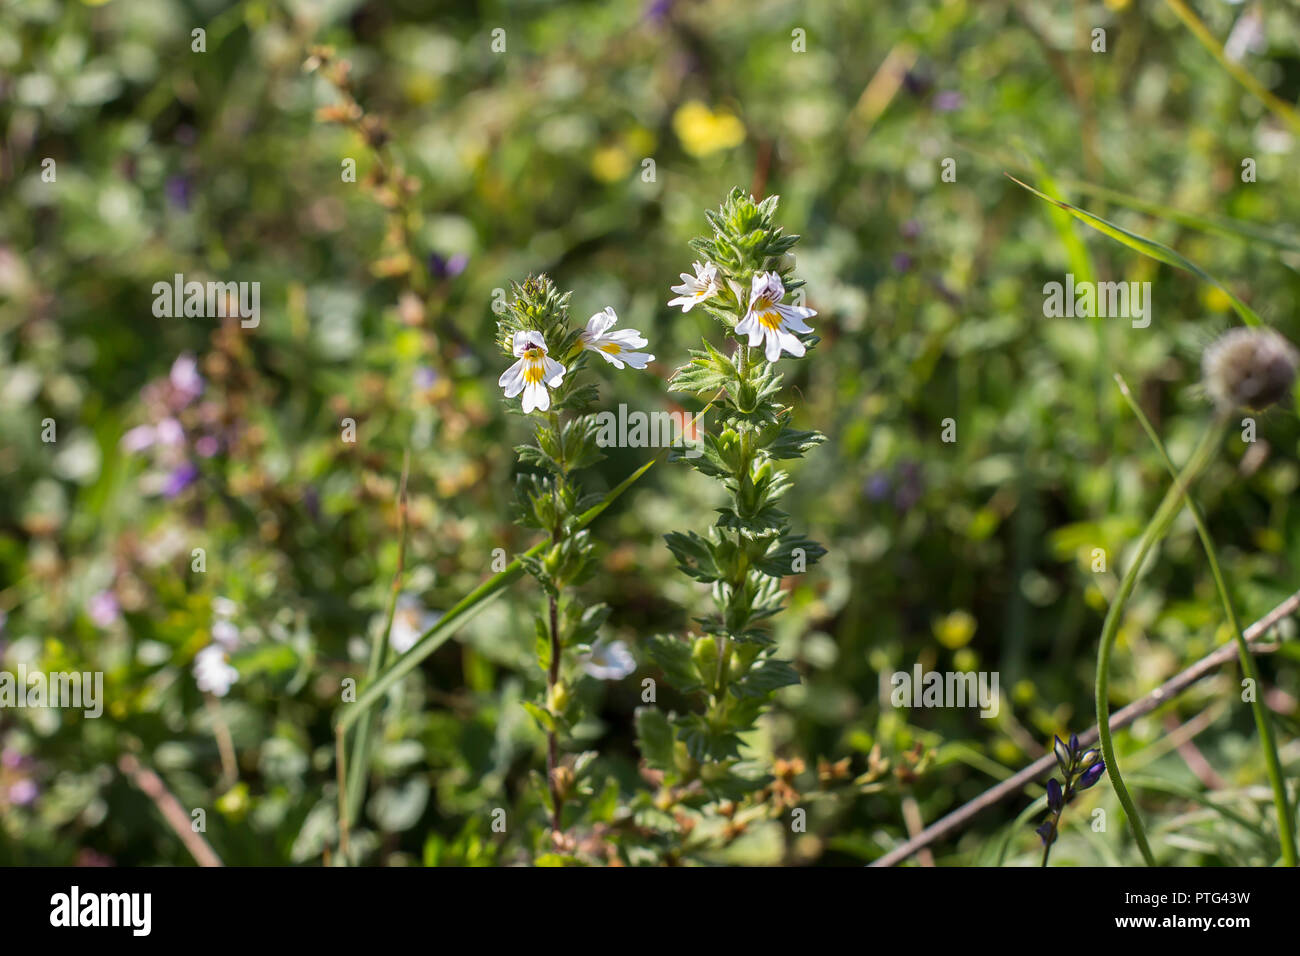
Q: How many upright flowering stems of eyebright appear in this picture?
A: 2